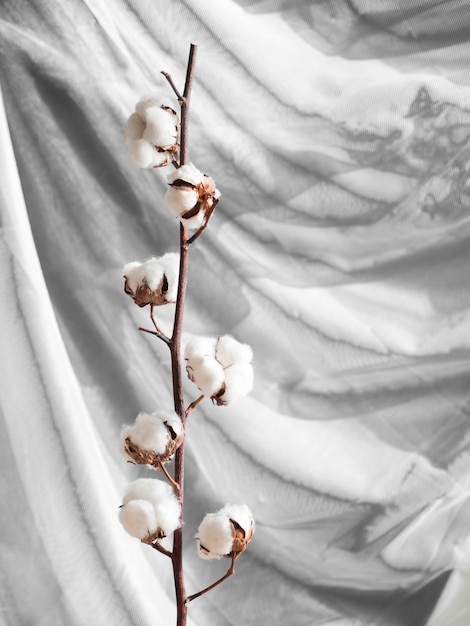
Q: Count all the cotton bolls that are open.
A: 7